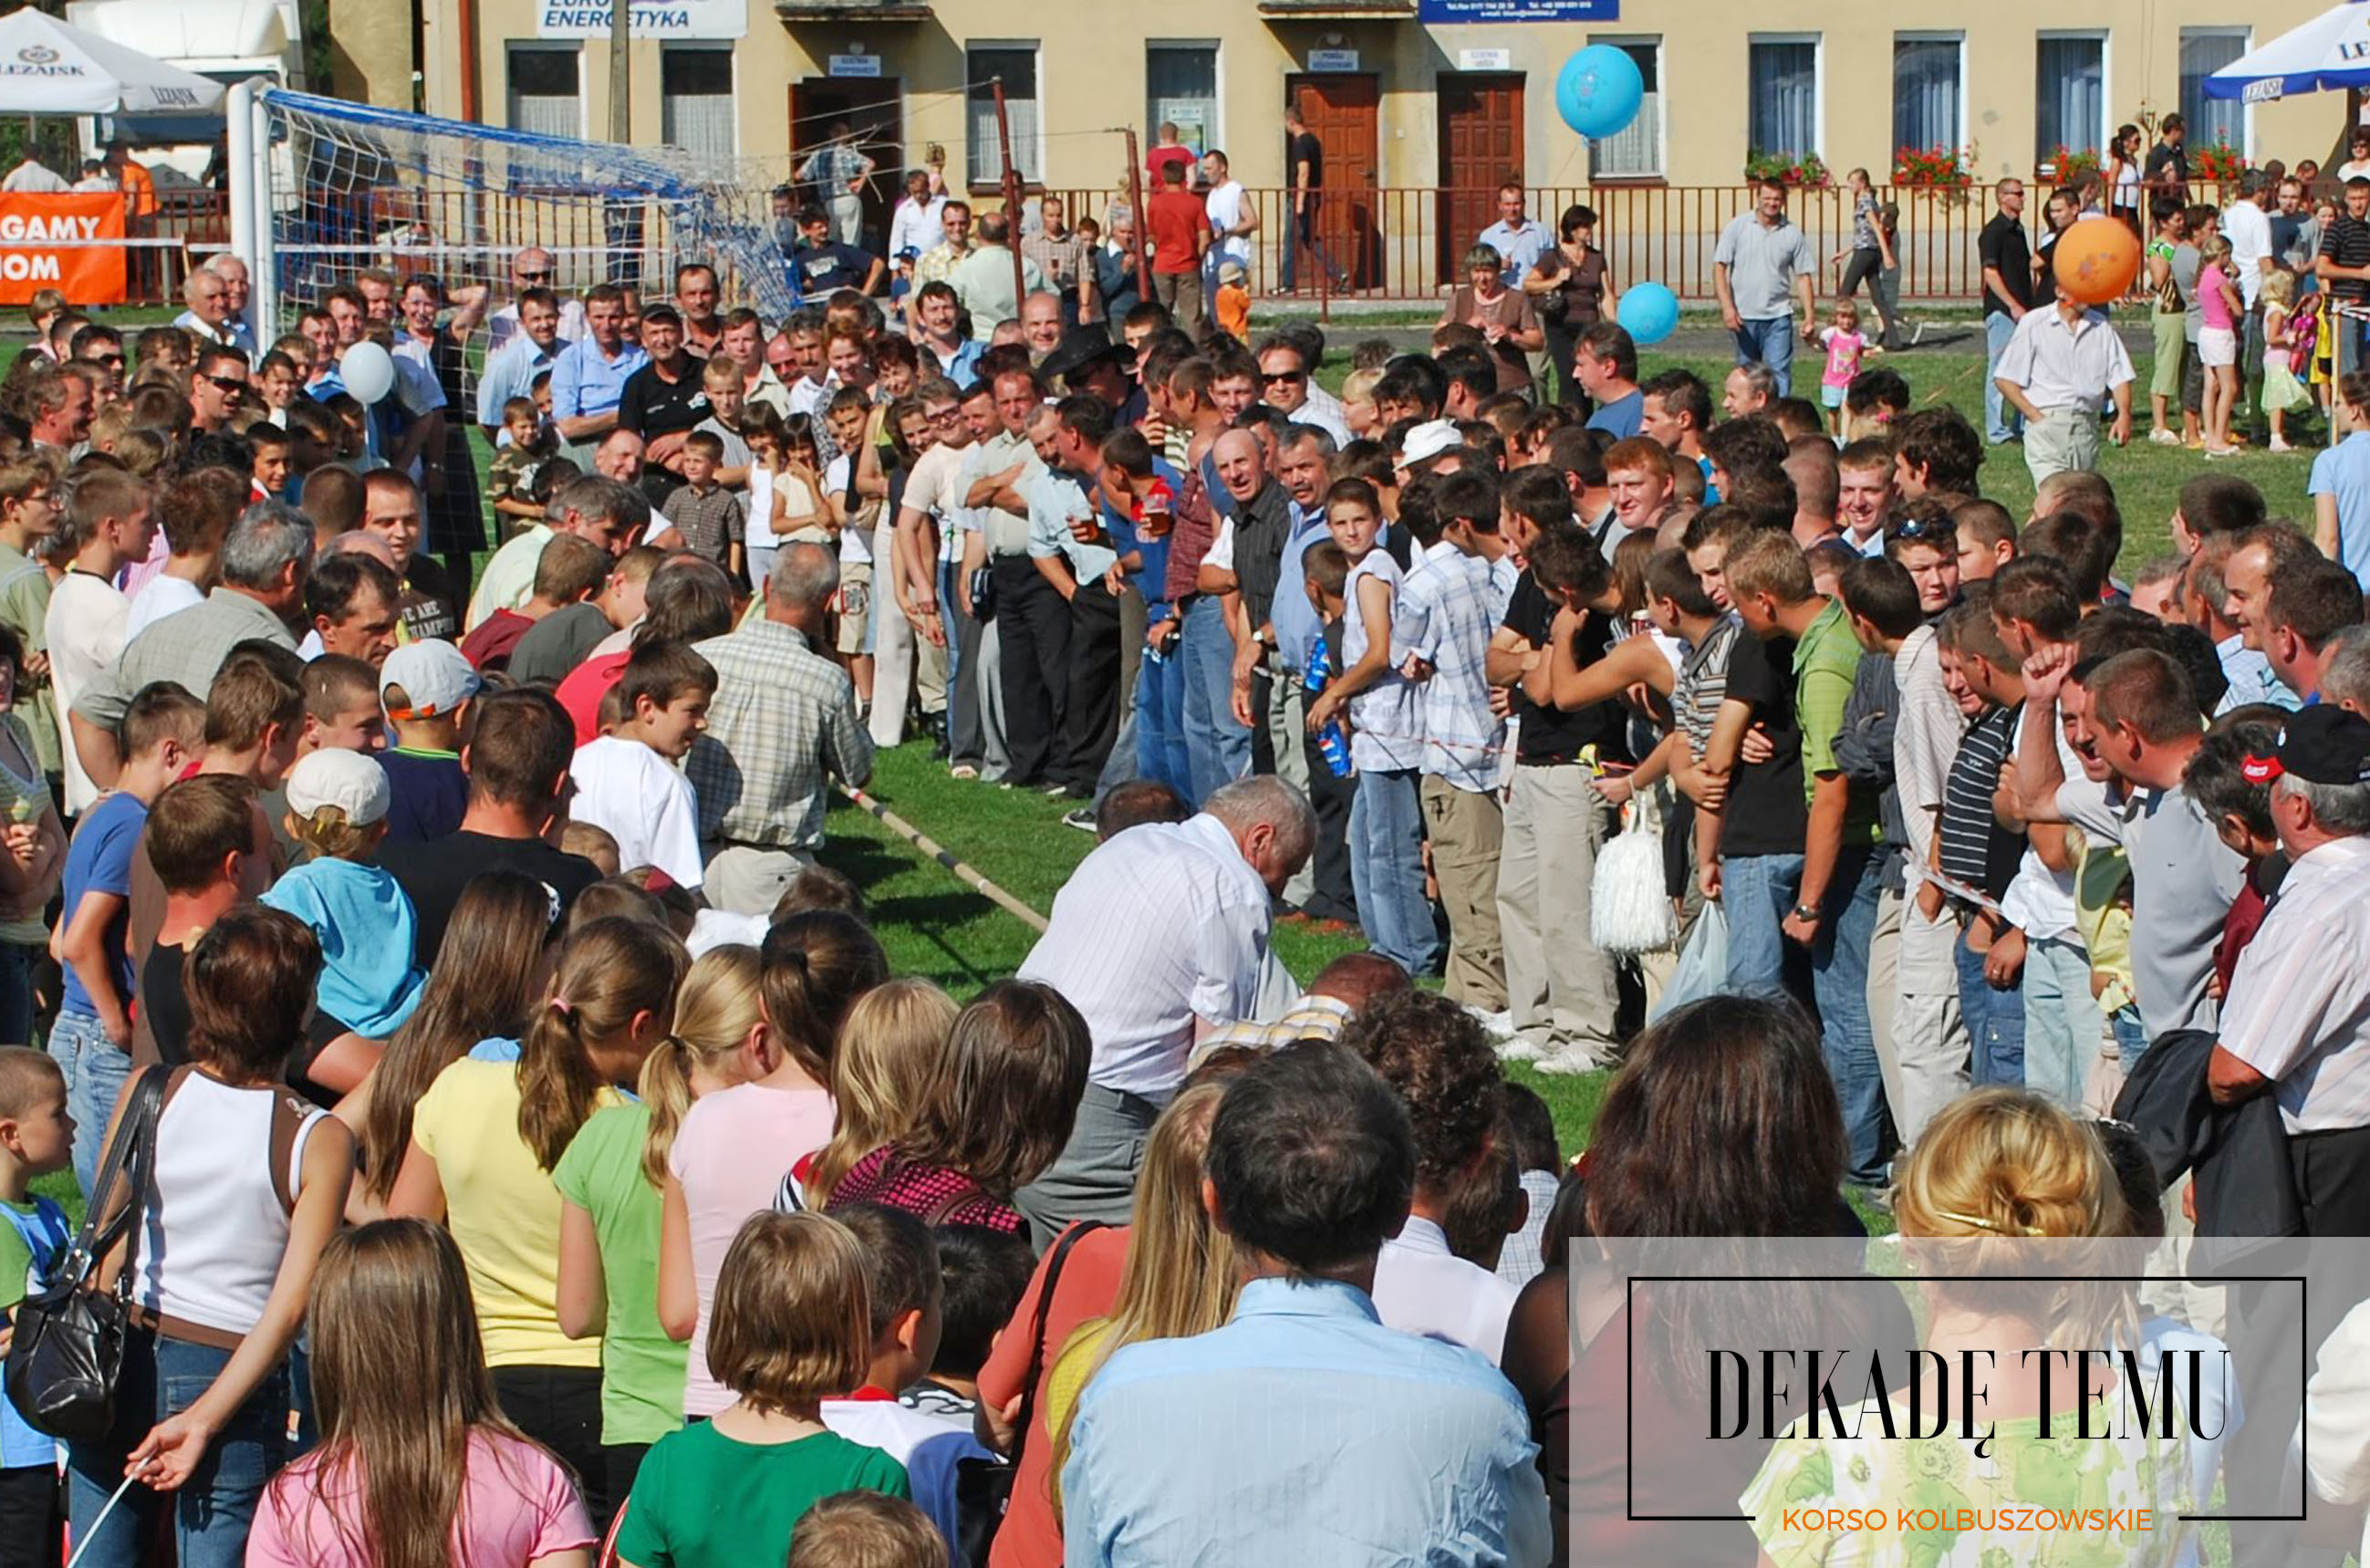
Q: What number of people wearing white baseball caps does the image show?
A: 2